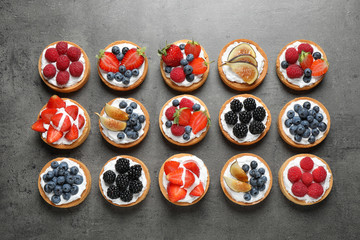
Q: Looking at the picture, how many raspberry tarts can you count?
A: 2